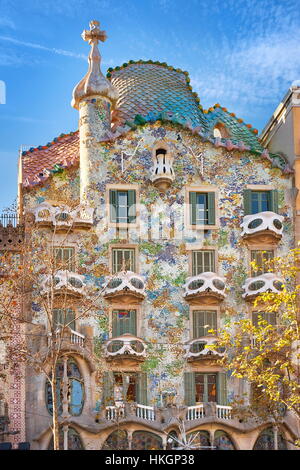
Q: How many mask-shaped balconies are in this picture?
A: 7